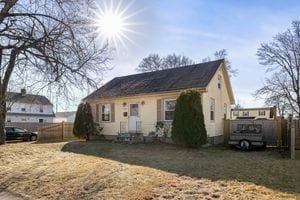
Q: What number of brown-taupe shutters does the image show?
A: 3